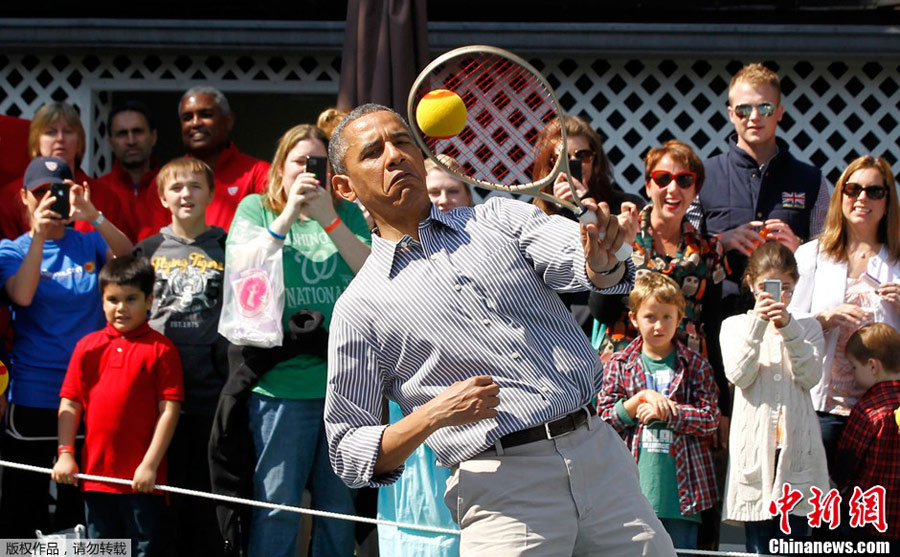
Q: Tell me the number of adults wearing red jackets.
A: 3